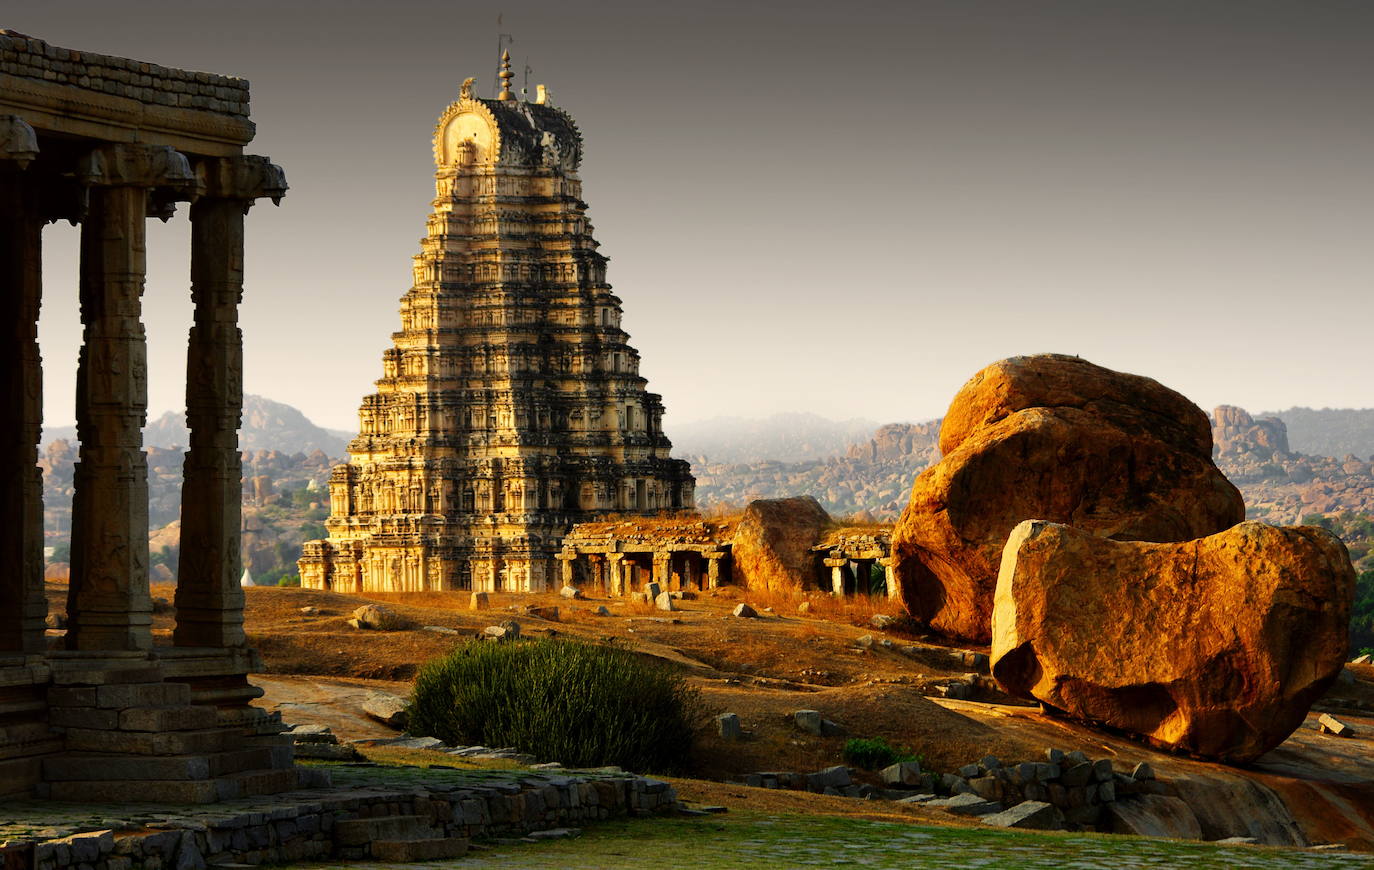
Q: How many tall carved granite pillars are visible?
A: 3